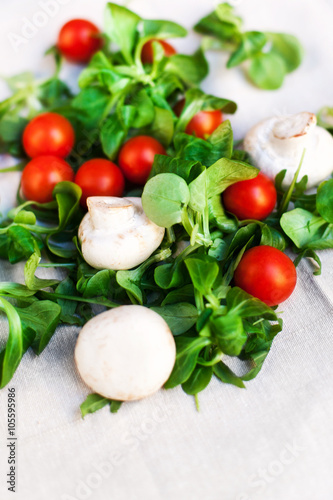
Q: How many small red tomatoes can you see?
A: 9